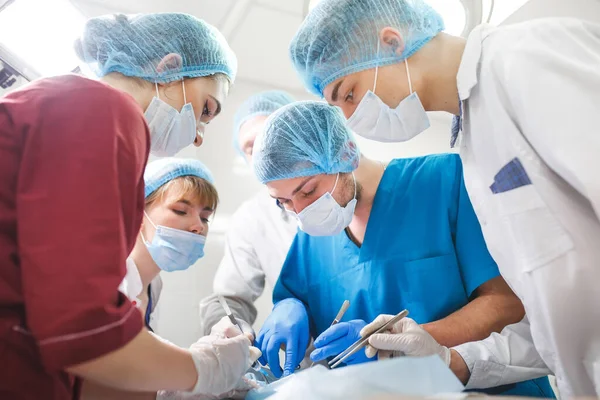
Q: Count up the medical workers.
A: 5